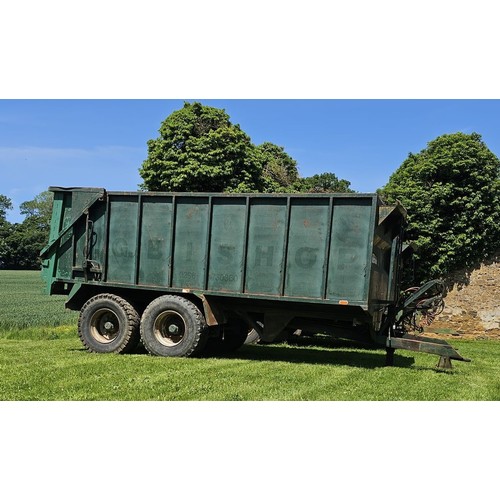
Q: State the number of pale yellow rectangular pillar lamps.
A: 0